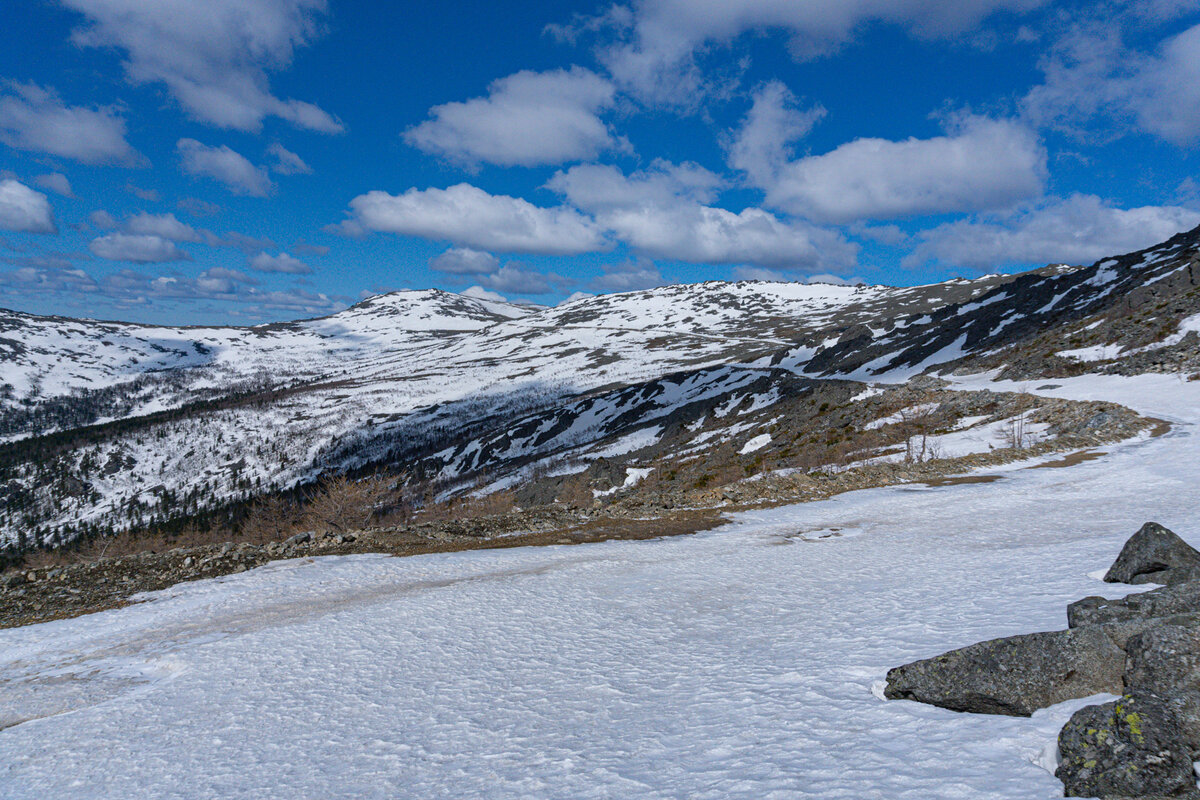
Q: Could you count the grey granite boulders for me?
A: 5